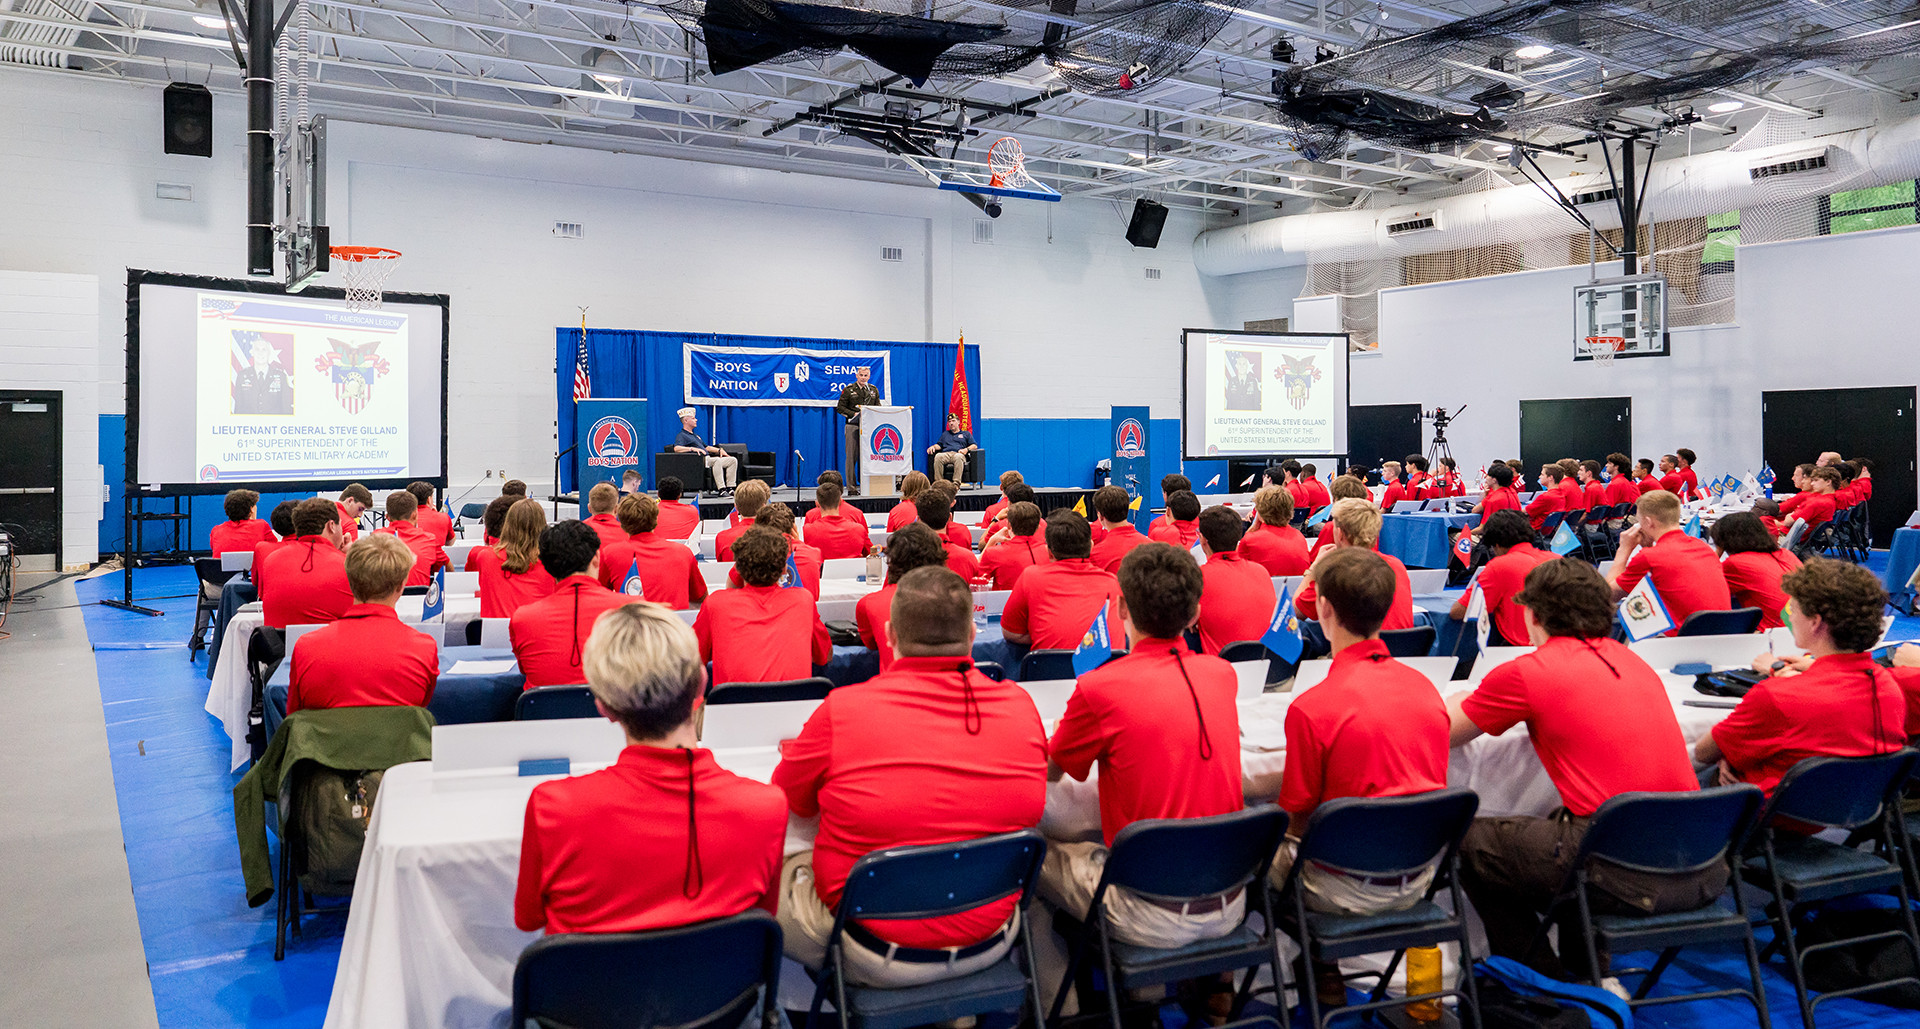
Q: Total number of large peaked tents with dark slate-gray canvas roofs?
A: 0